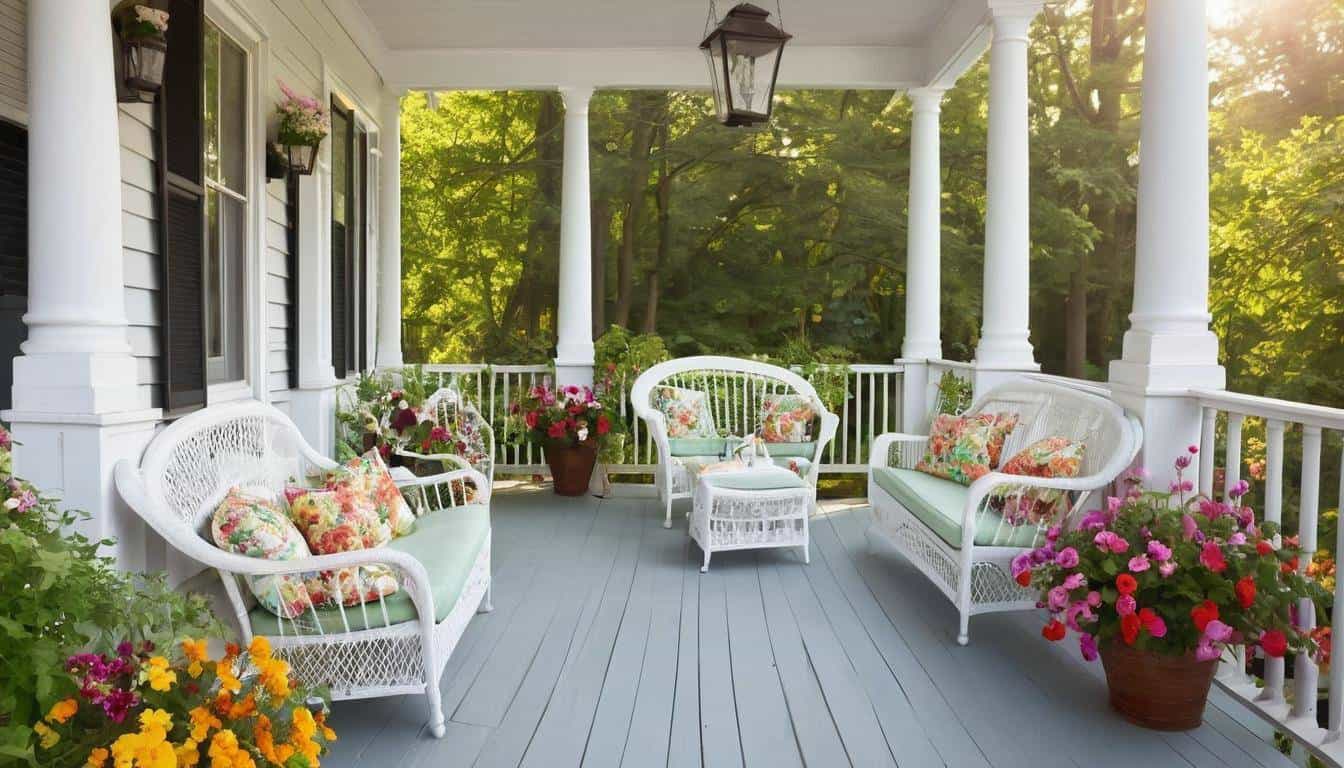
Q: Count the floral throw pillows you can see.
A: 7